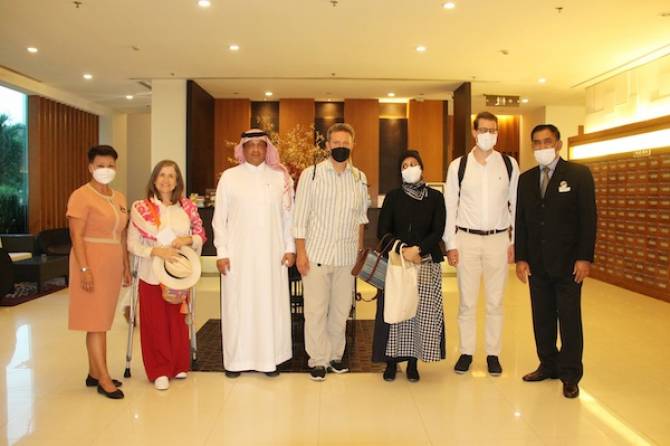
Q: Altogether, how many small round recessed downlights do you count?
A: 11